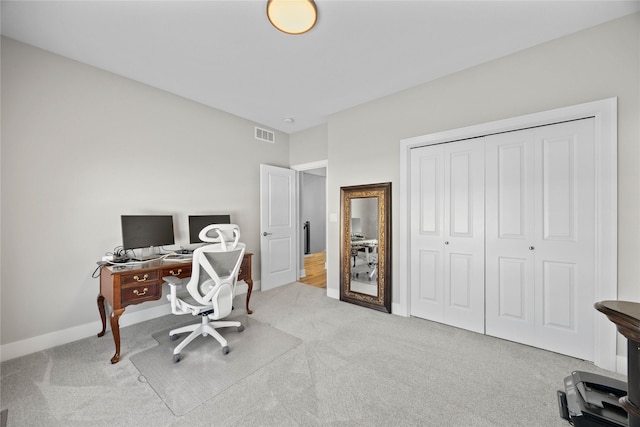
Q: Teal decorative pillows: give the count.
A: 0